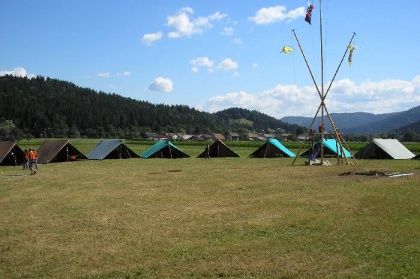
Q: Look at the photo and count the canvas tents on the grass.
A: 8